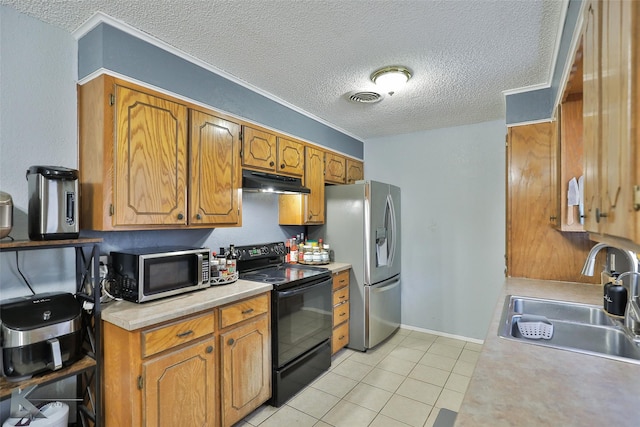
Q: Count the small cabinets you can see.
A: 4